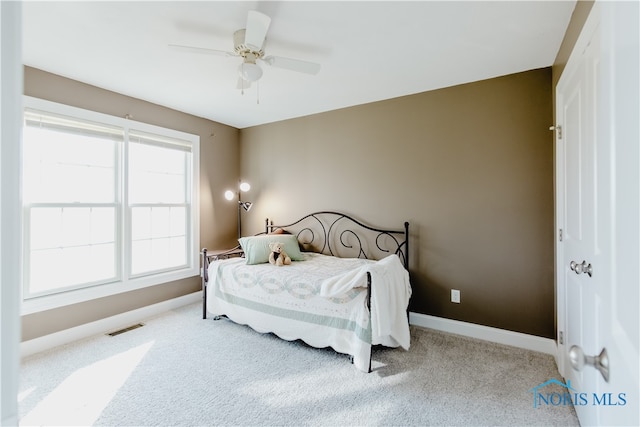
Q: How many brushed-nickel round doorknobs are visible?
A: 3